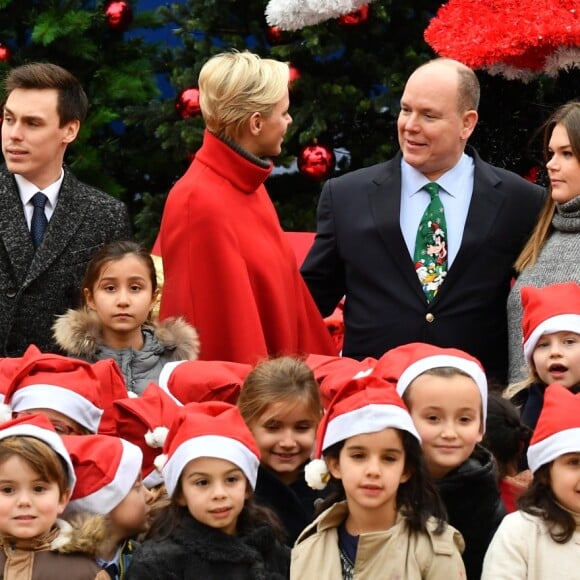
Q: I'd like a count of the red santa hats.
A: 13